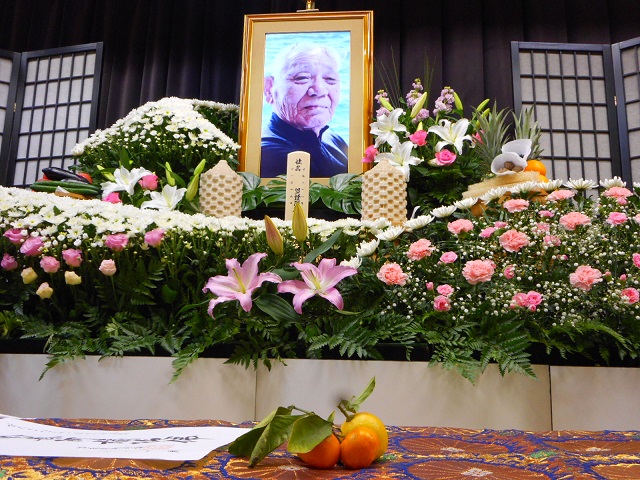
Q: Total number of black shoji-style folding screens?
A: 2